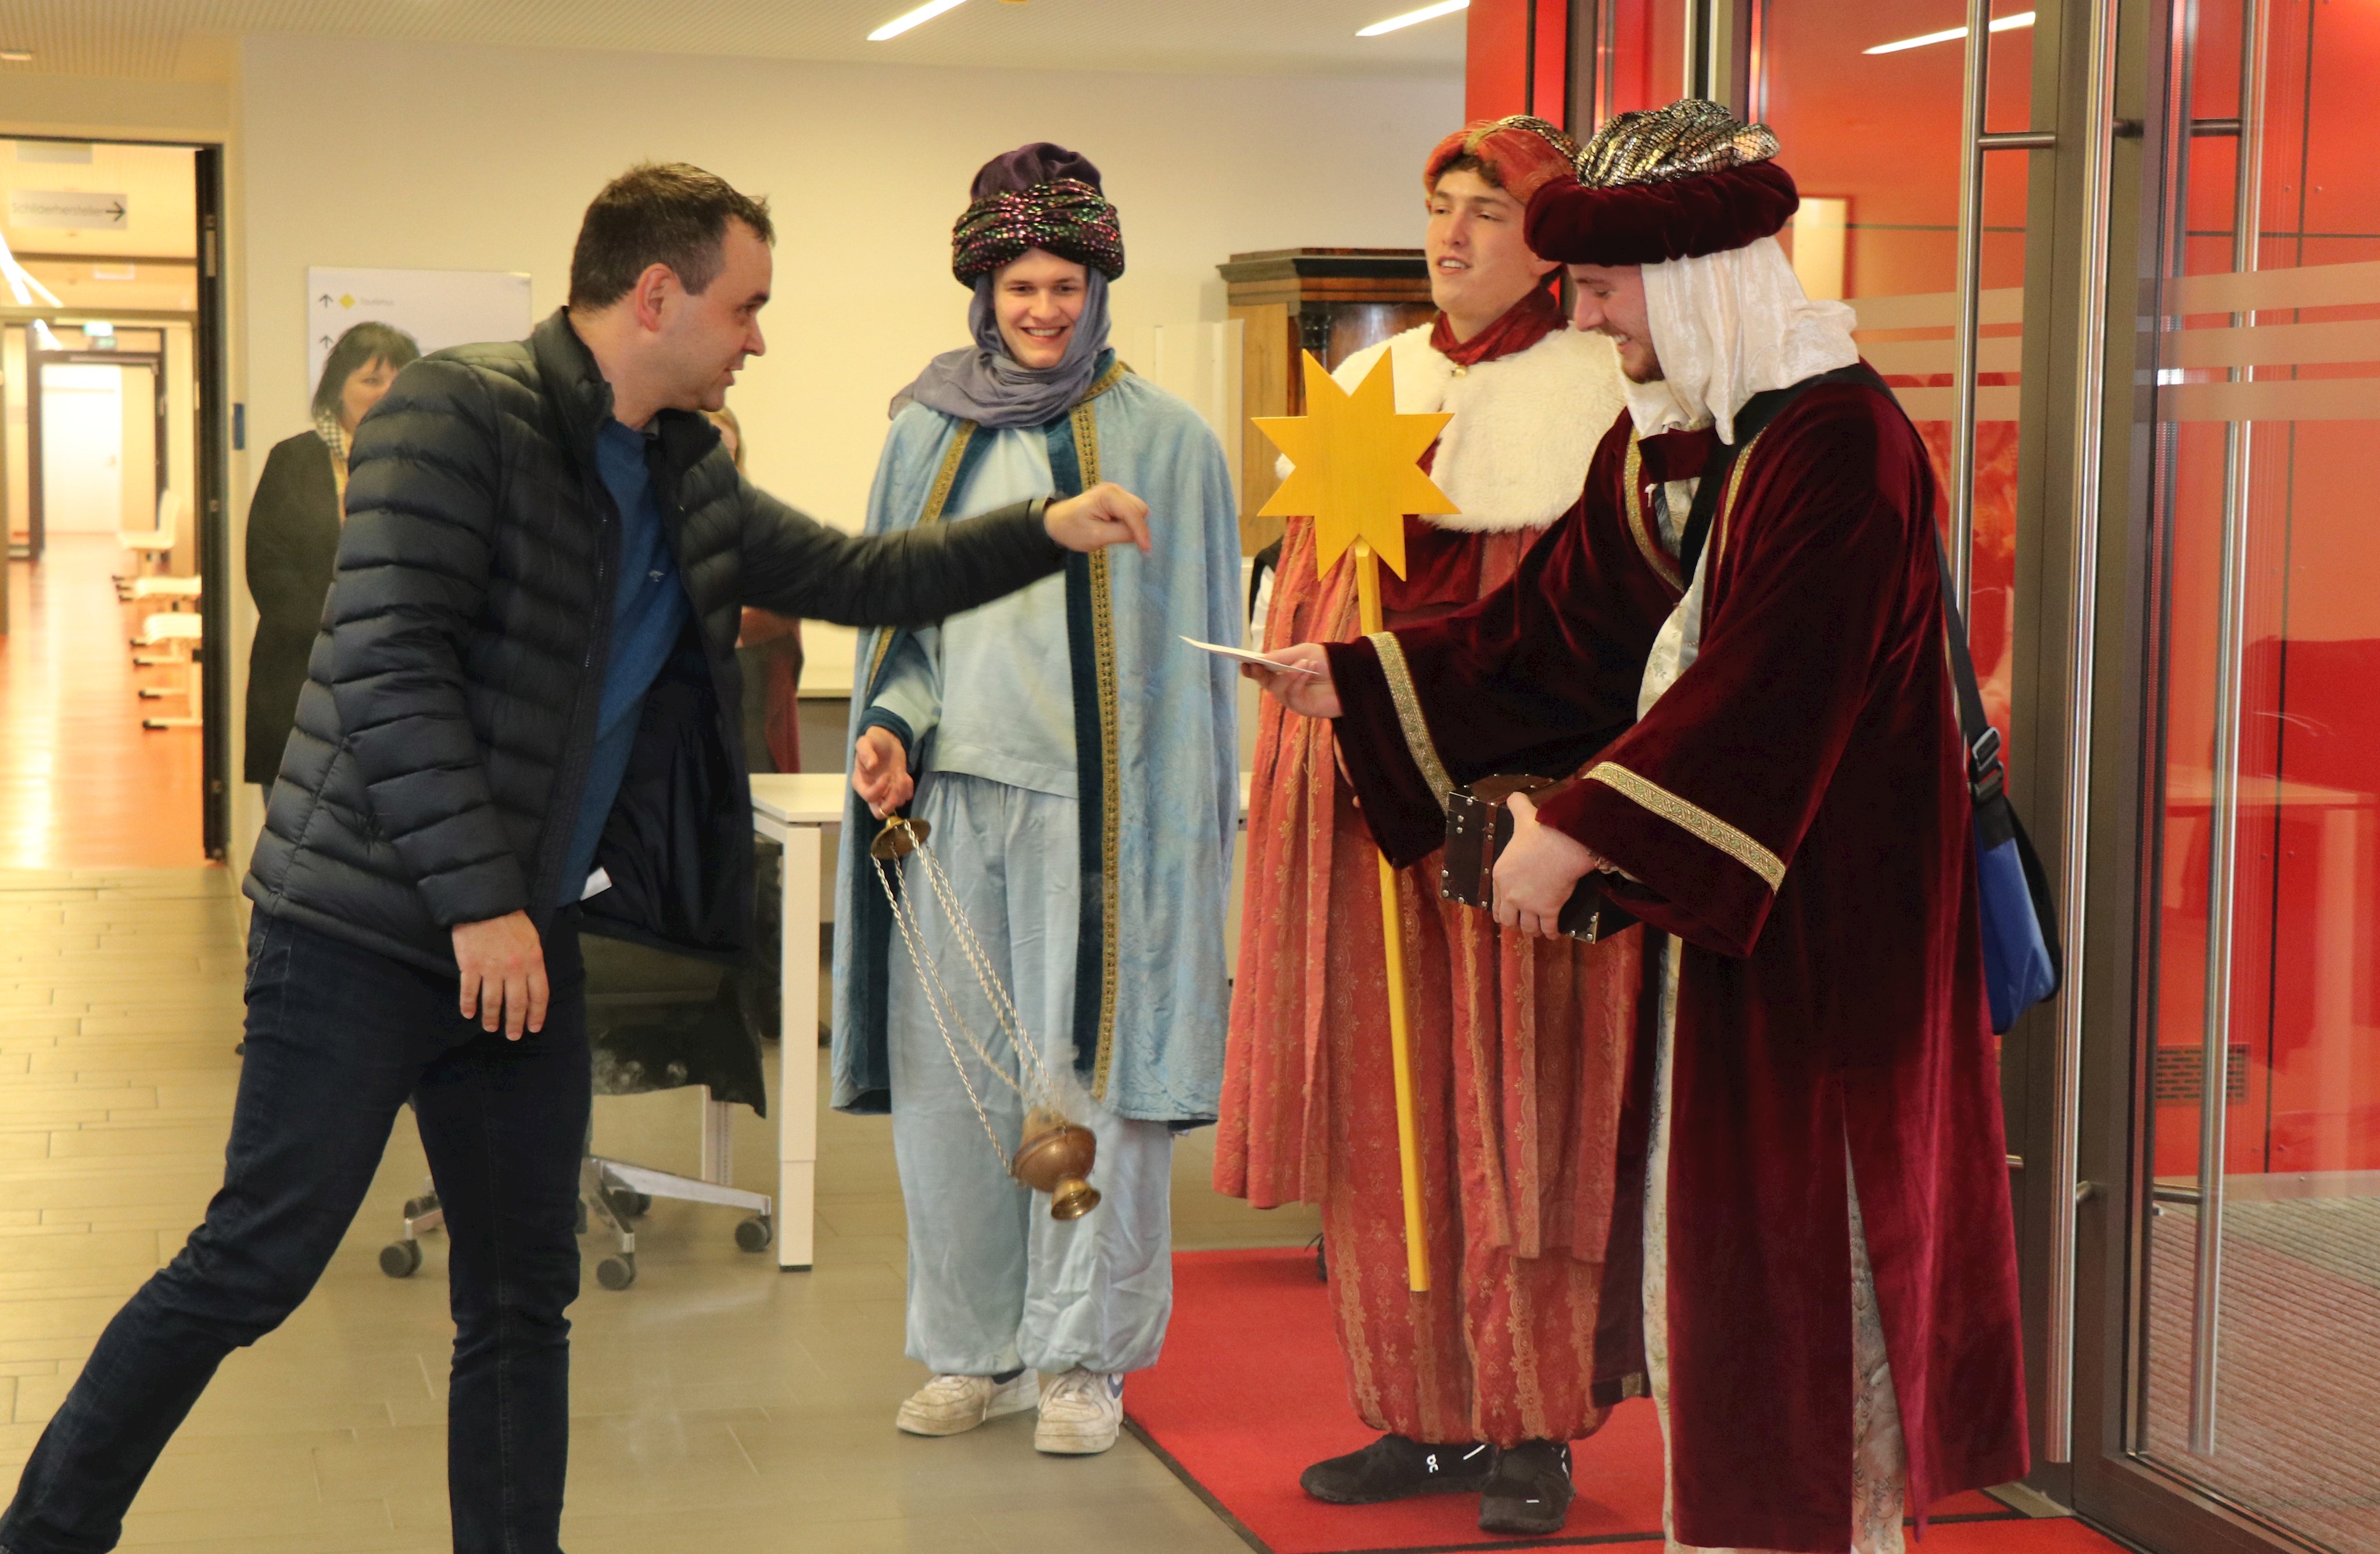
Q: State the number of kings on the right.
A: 3